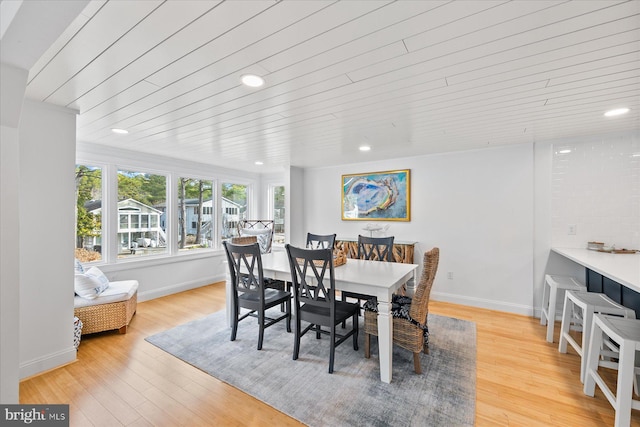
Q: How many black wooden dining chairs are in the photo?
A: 4